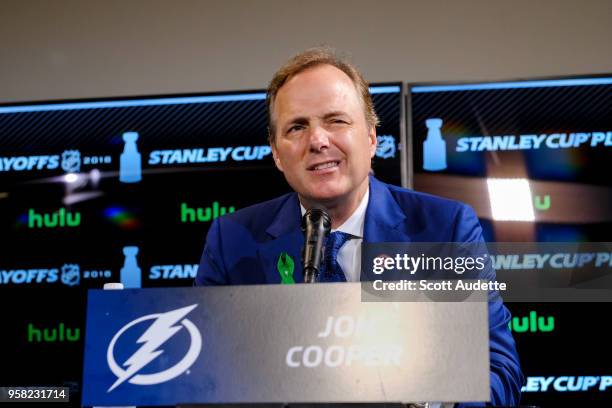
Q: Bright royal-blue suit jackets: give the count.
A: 1